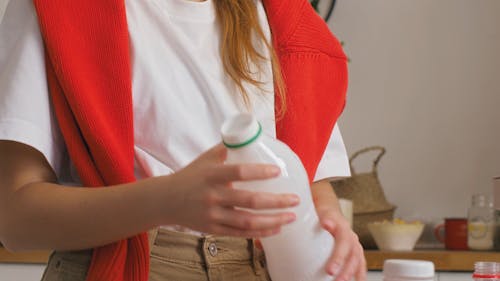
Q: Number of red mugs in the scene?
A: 1